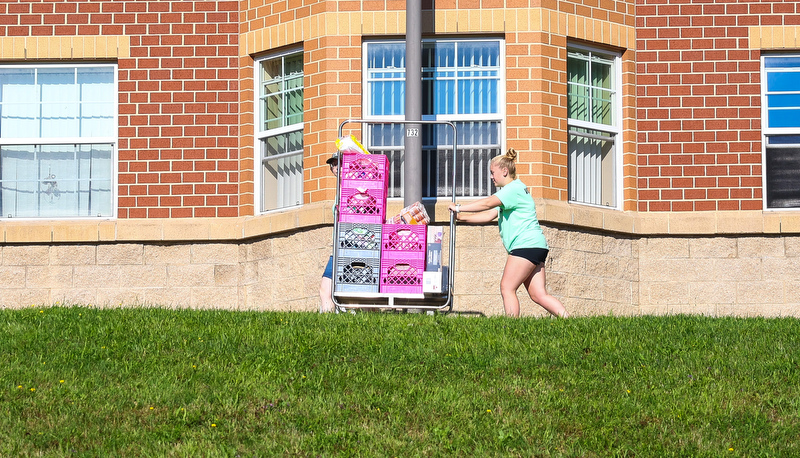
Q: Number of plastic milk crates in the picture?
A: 6